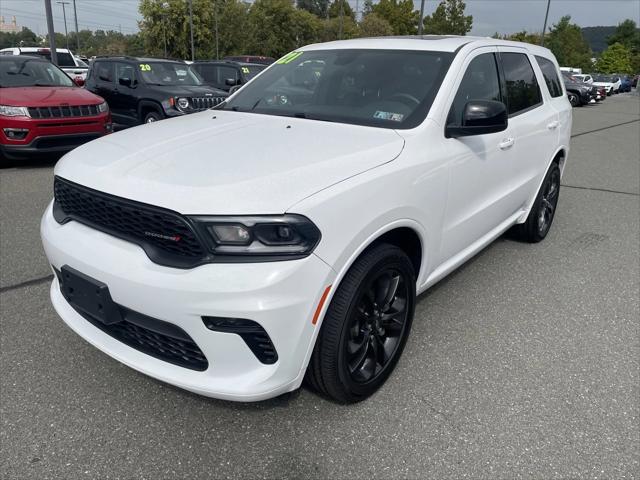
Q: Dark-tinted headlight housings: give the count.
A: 1